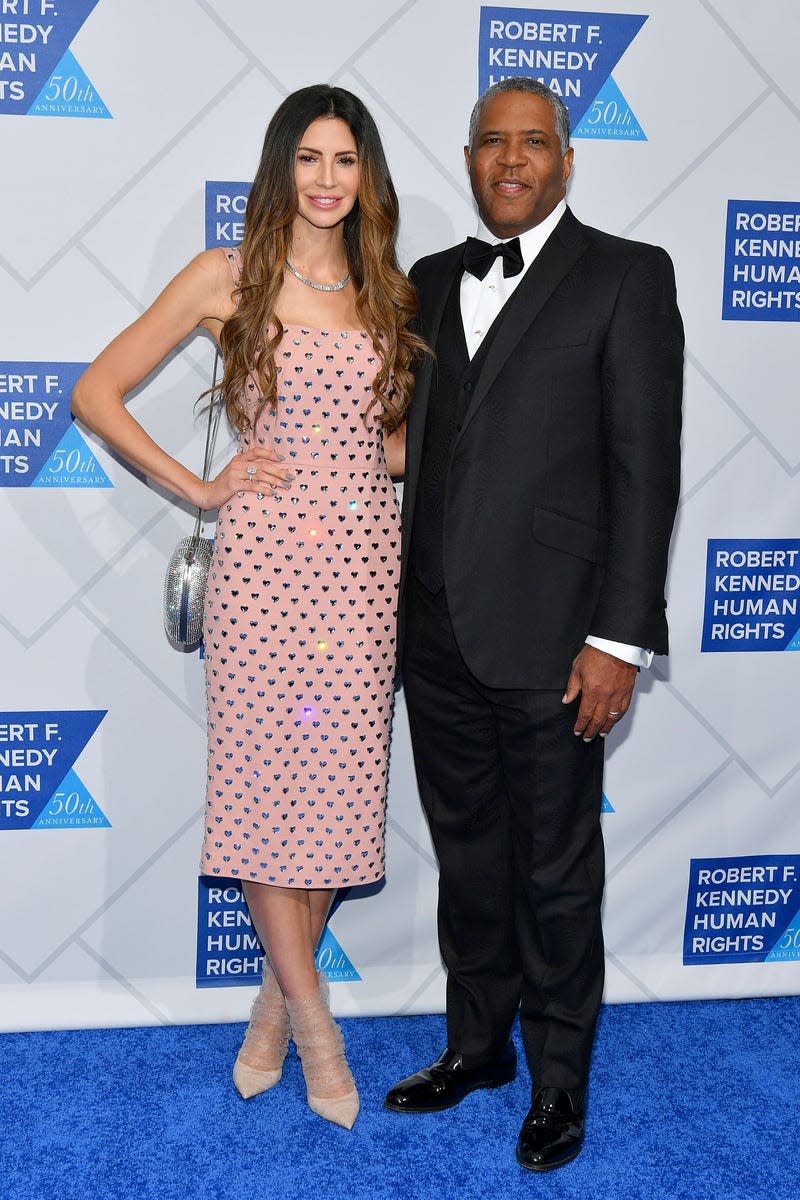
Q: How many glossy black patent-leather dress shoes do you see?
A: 2